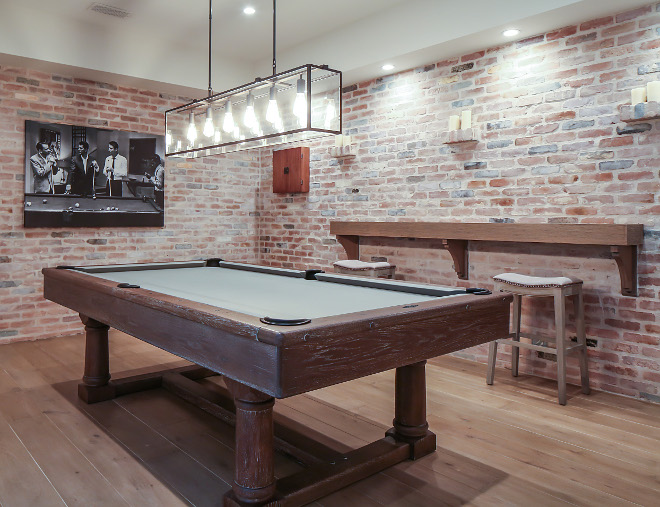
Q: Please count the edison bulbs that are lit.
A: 6